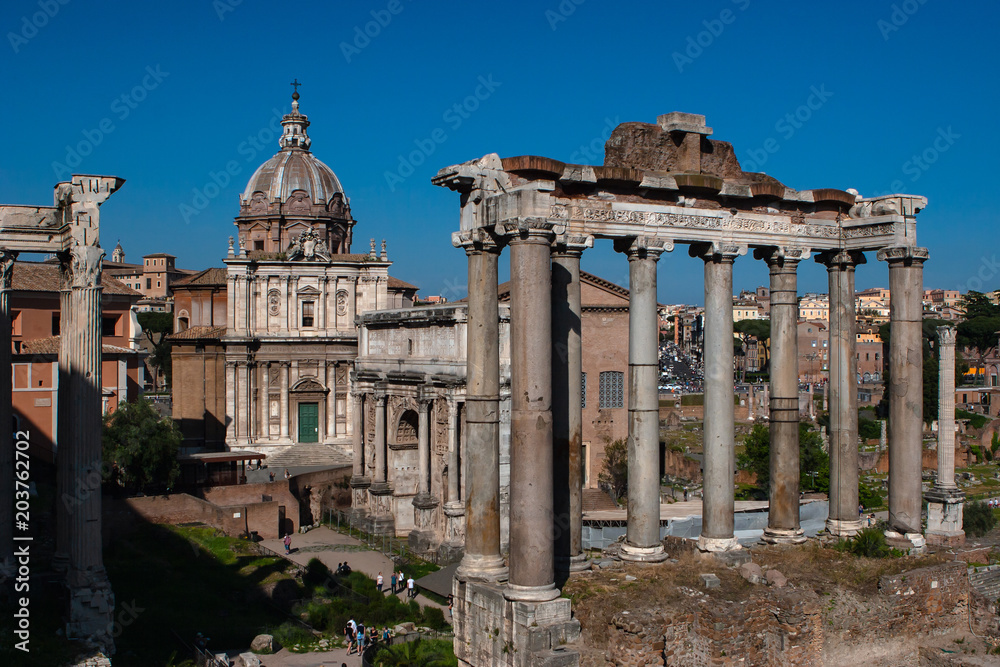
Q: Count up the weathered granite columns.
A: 8